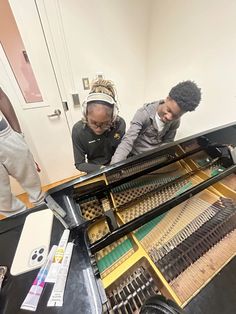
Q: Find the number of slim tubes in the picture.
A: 3